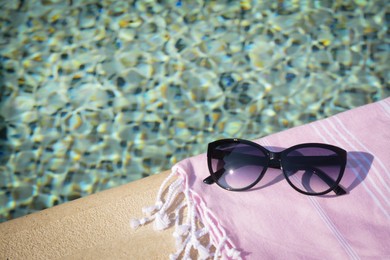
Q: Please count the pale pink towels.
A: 1